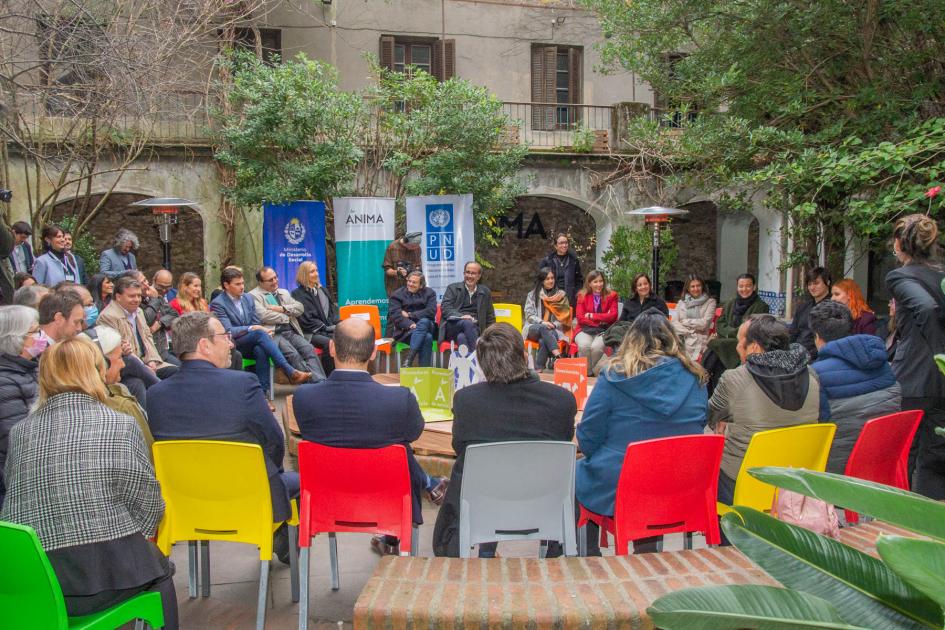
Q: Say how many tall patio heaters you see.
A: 2